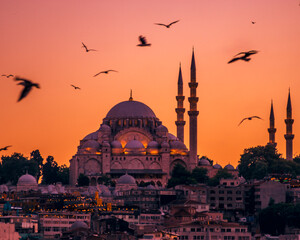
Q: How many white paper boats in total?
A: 0